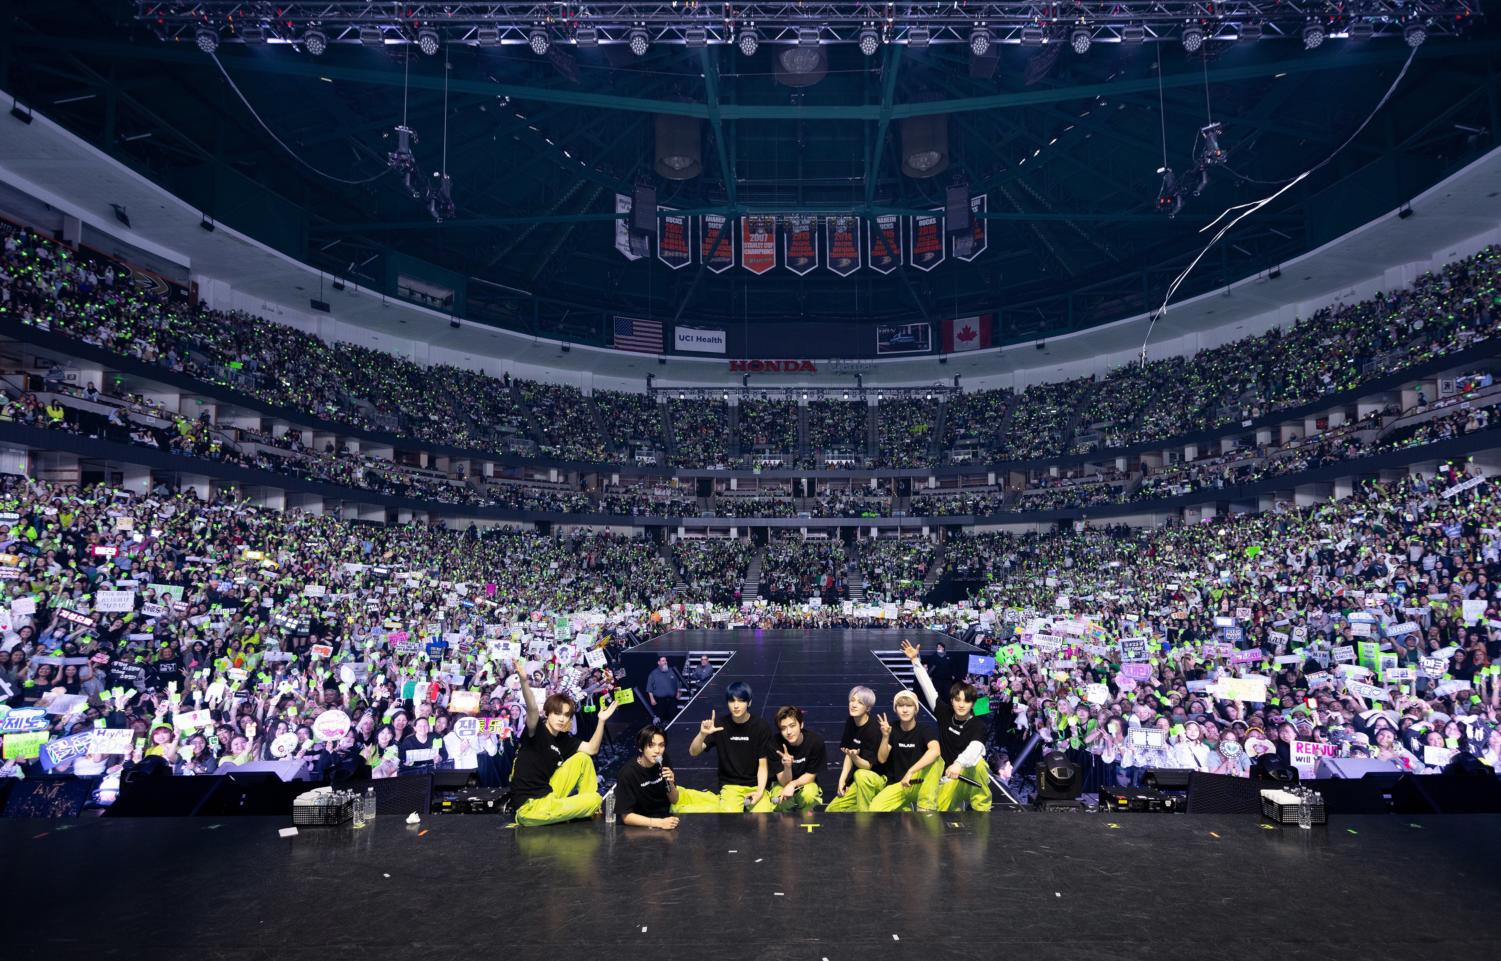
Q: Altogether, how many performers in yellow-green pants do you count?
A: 7